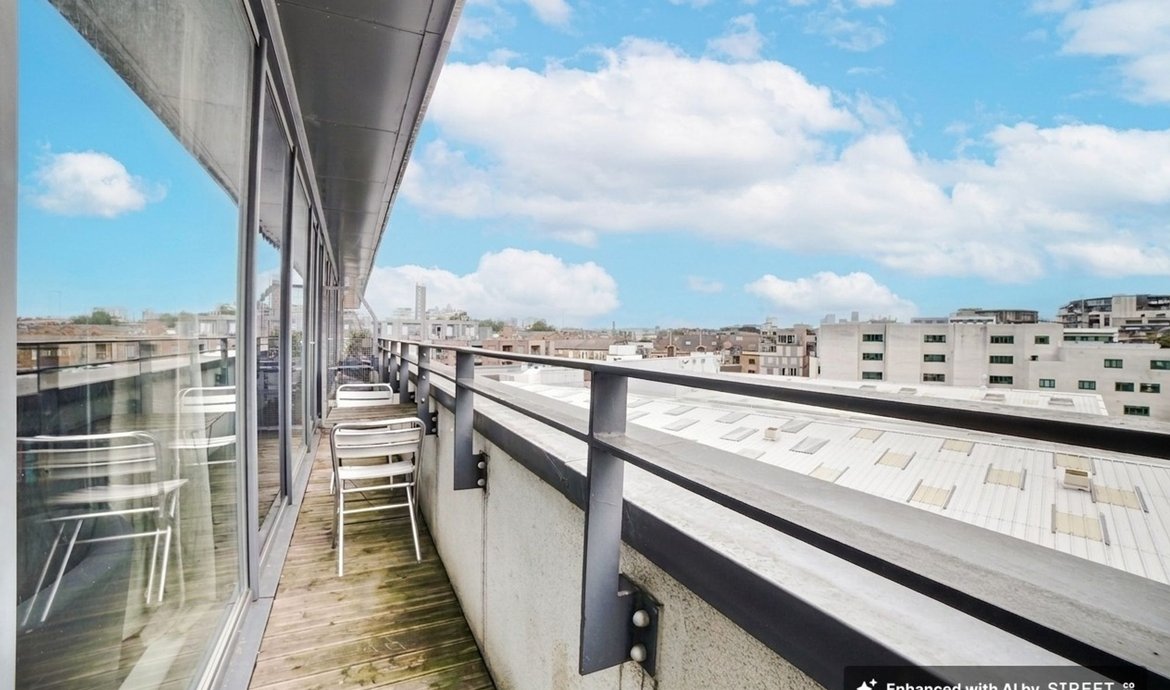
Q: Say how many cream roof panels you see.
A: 9